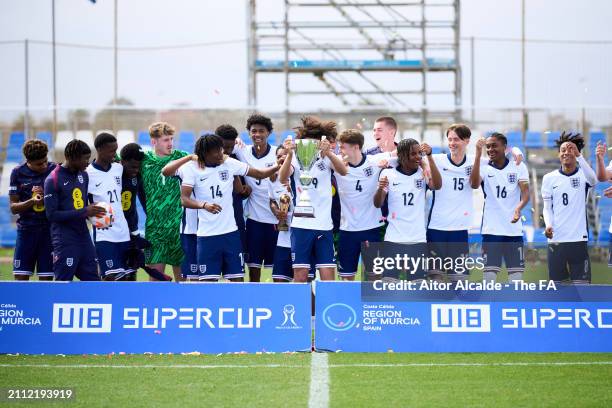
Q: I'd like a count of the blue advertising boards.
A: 2